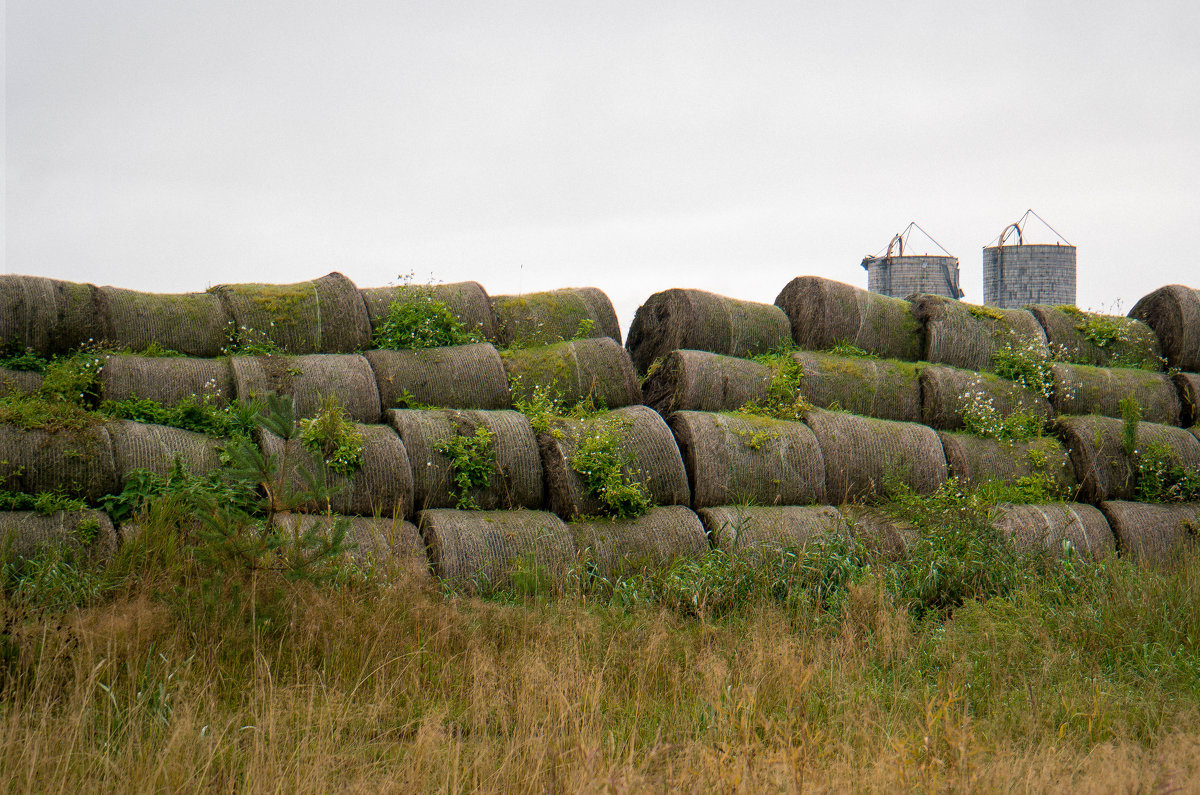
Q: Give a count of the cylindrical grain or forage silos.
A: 2